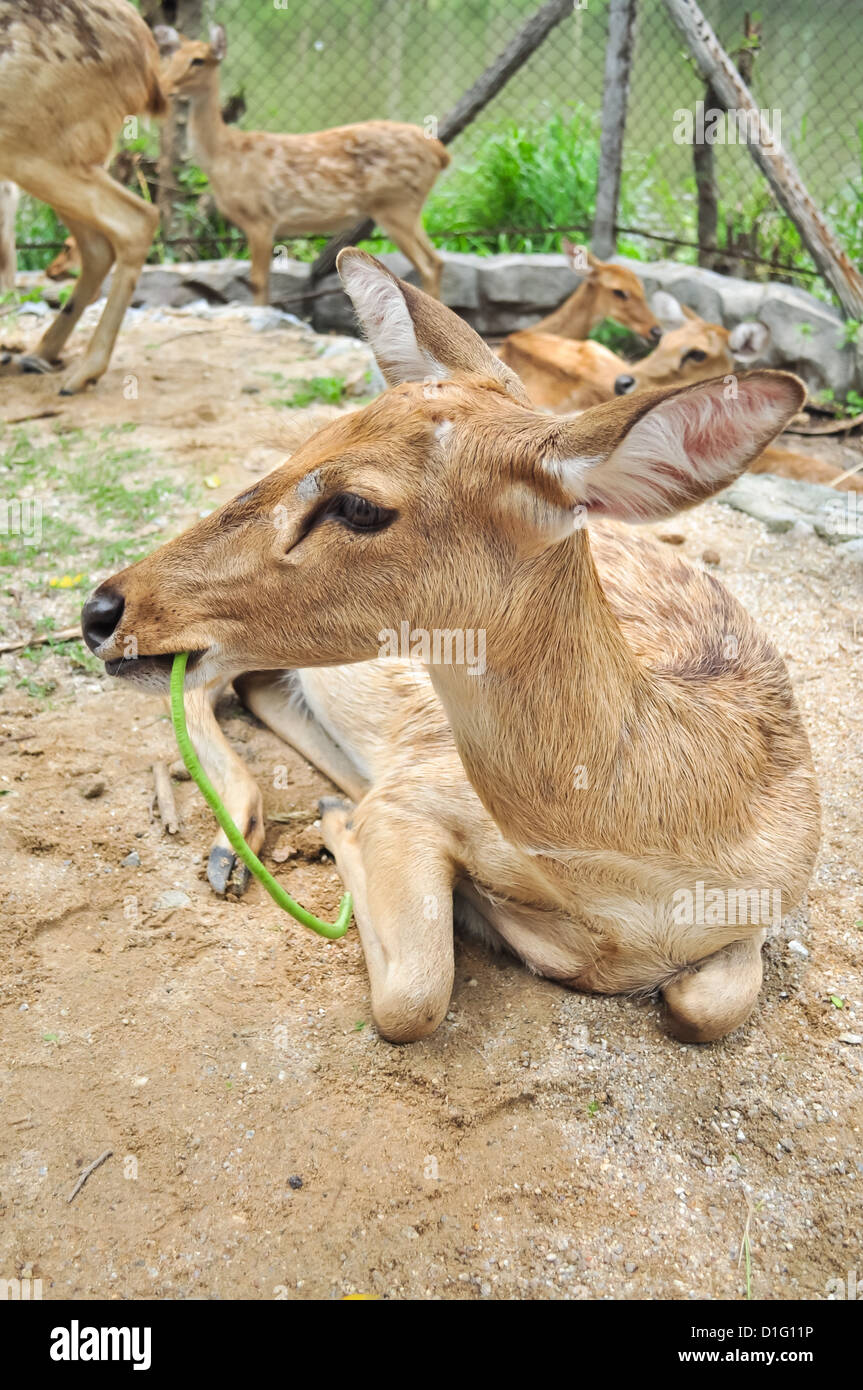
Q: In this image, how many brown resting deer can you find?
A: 3